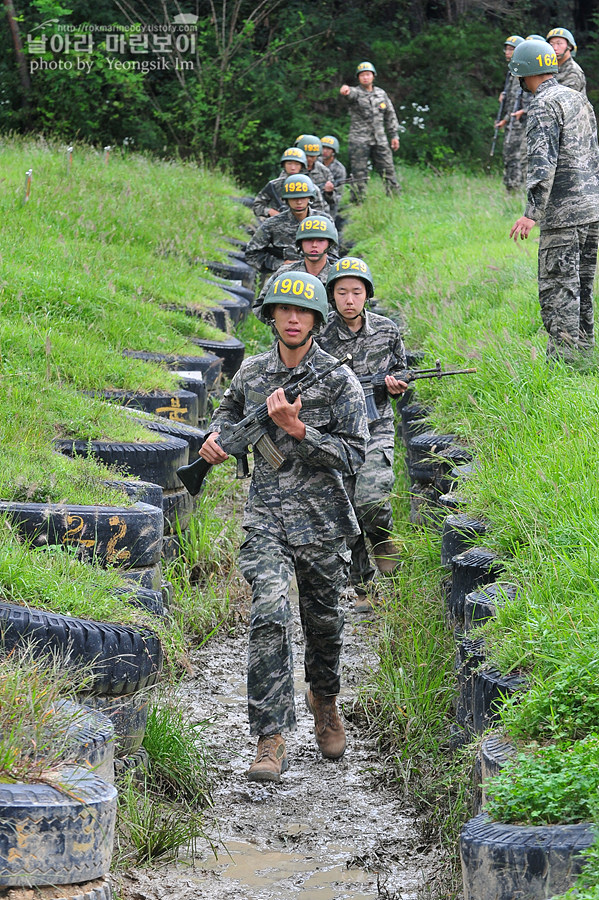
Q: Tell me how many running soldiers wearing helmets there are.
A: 7